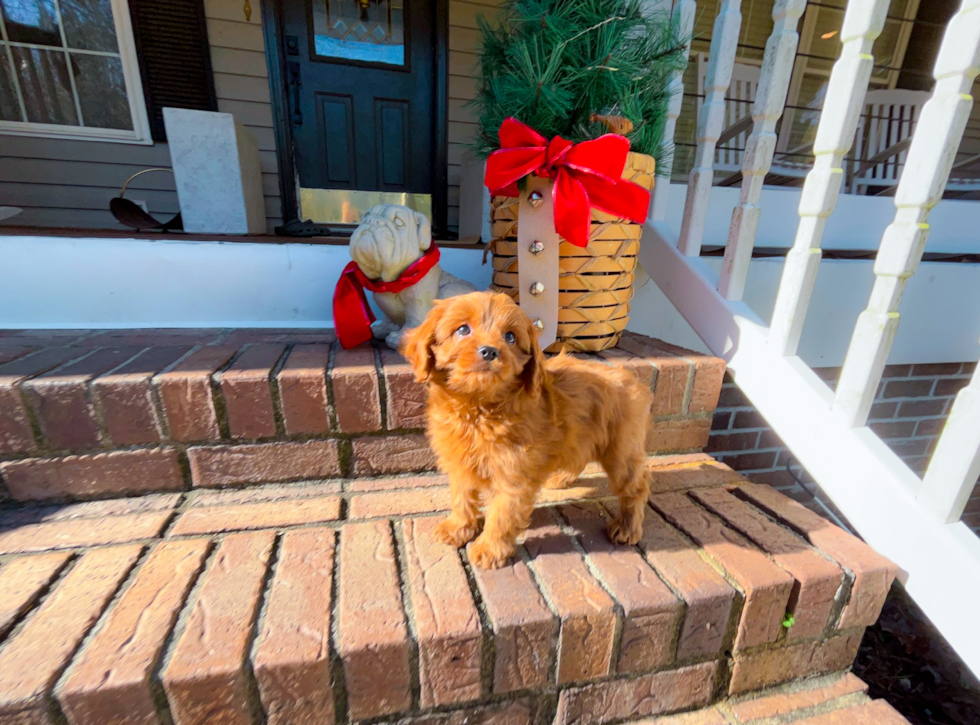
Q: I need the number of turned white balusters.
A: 6